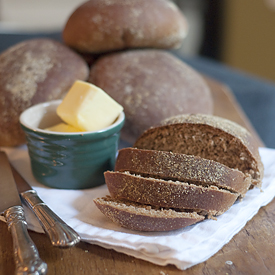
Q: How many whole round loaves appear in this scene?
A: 3